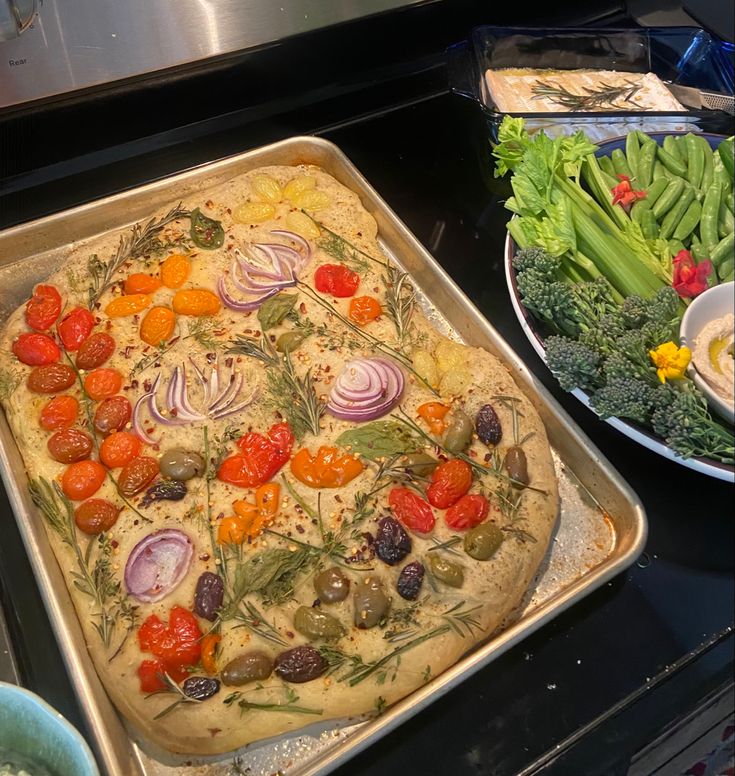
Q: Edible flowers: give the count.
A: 3